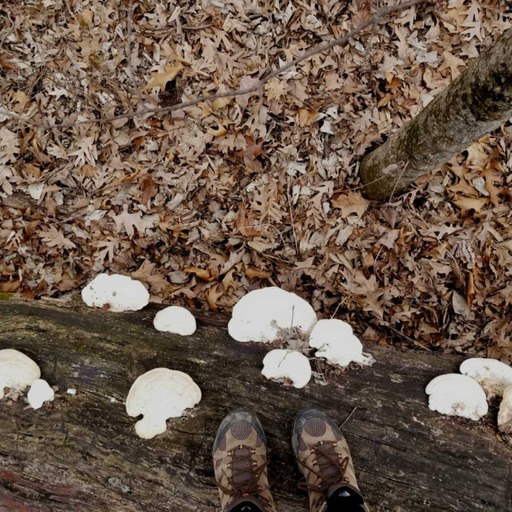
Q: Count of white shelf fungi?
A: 11